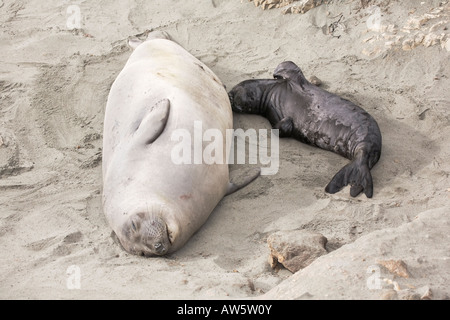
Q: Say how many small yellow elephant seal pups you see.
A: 0